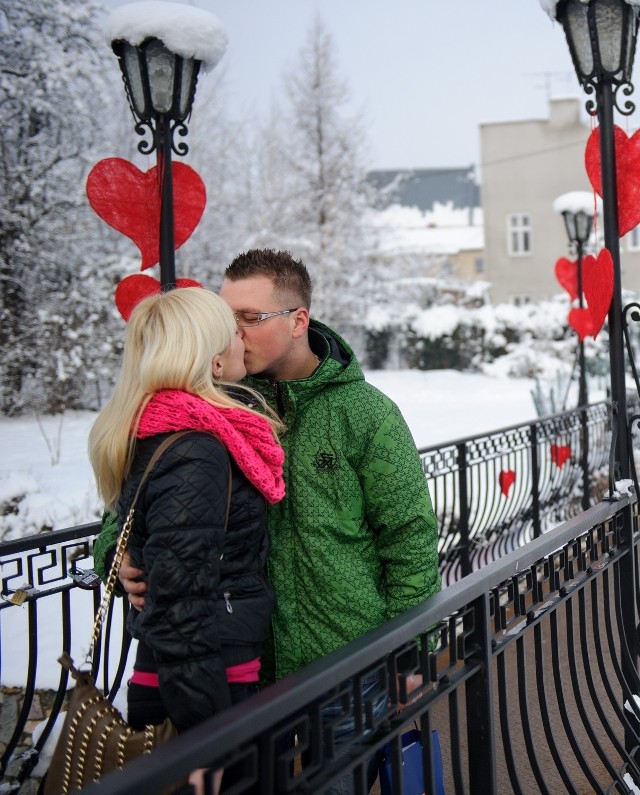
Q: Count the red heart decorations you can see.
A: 8